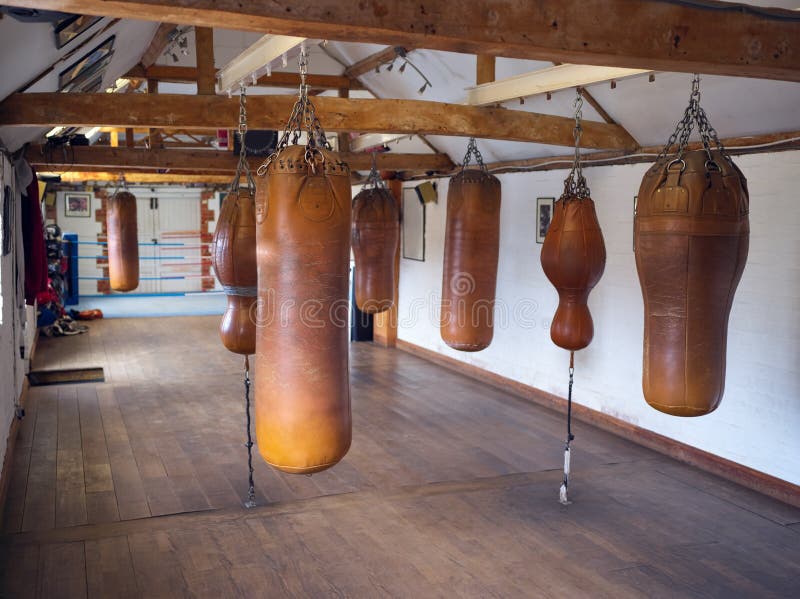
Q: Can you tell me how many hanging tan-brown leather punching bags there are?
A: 7